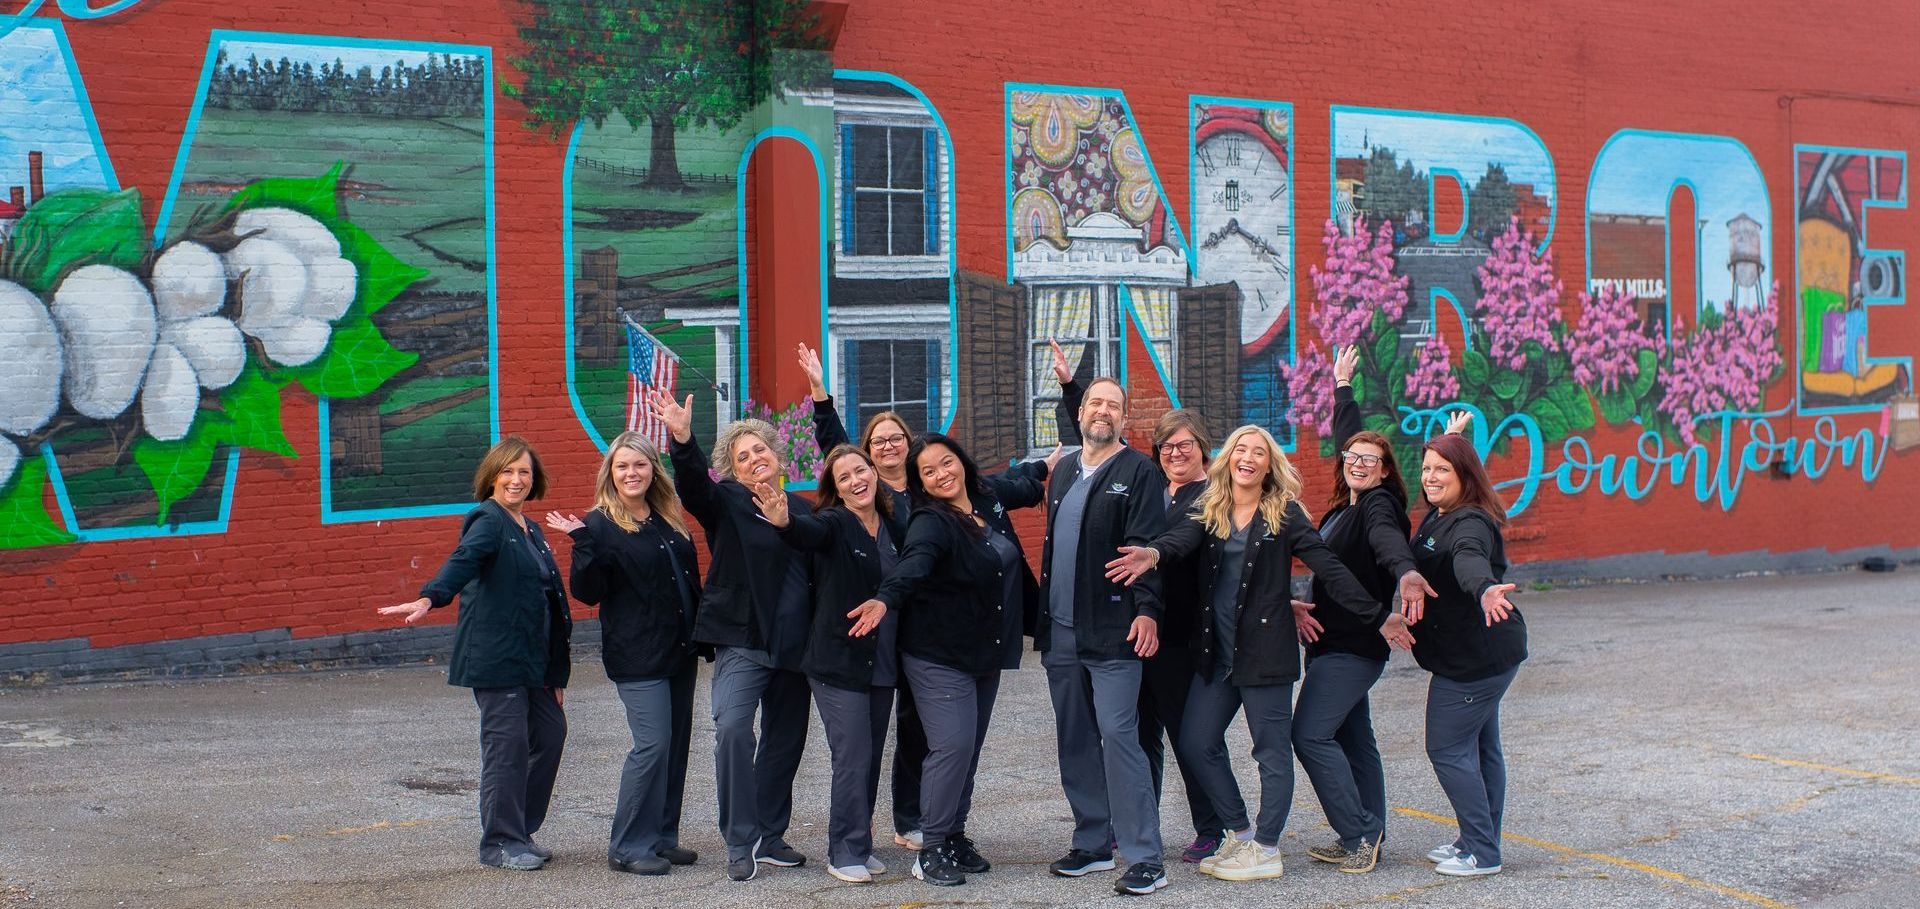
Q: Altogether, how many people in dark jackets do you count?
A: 11